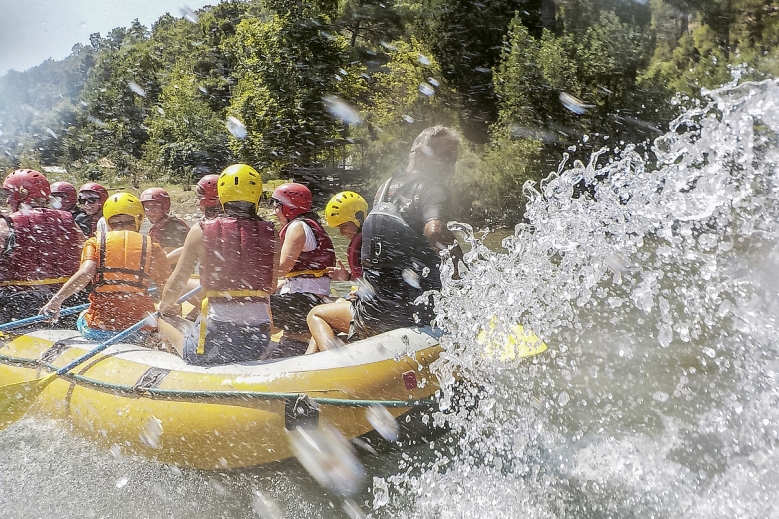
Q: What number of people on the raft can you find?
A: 10